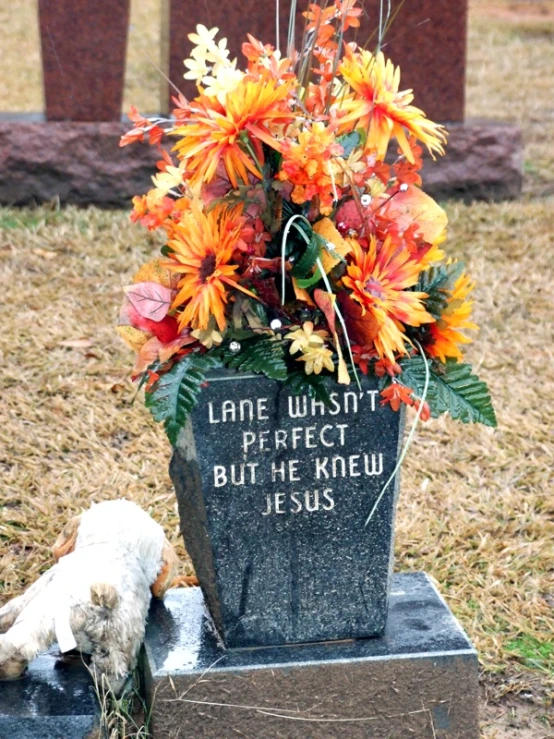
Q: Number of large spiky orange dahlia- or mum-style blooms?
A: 5